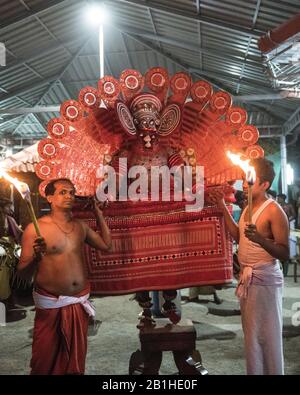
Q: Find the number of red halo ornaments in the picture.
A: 15